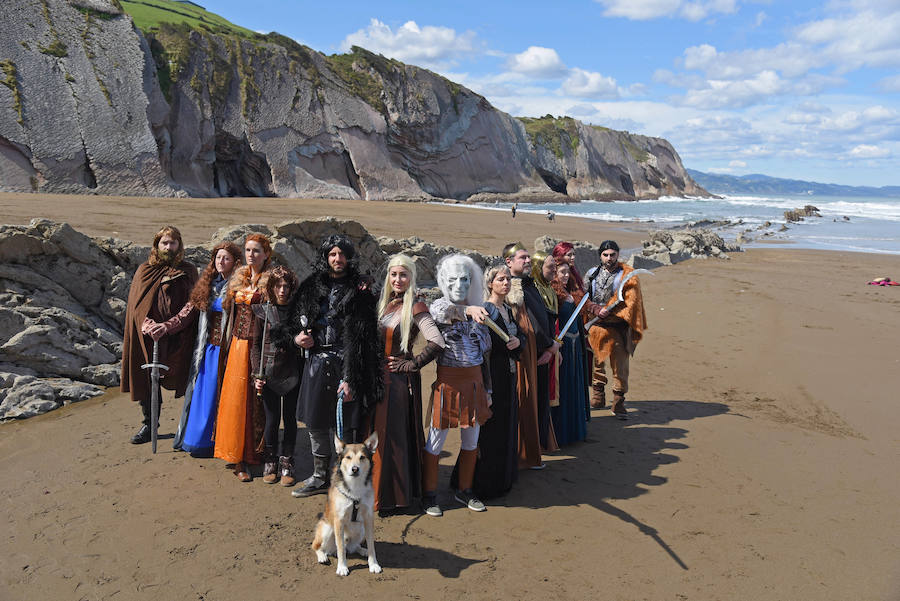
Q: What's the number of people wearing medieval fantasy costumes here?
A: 13